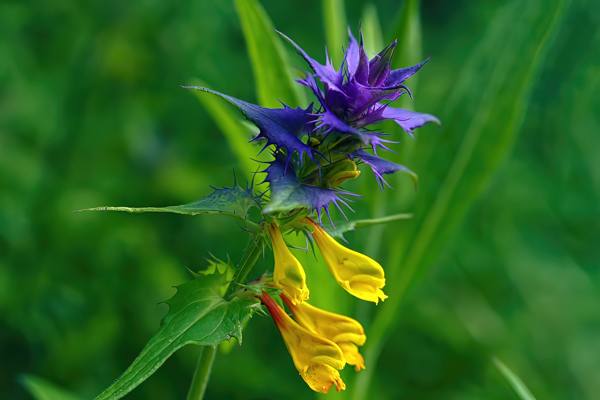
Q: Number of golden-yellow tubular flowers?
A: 4